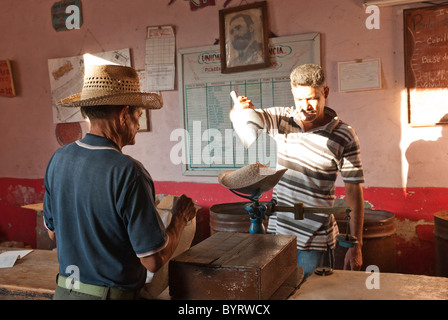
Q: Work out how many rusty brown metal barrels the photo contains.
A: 3